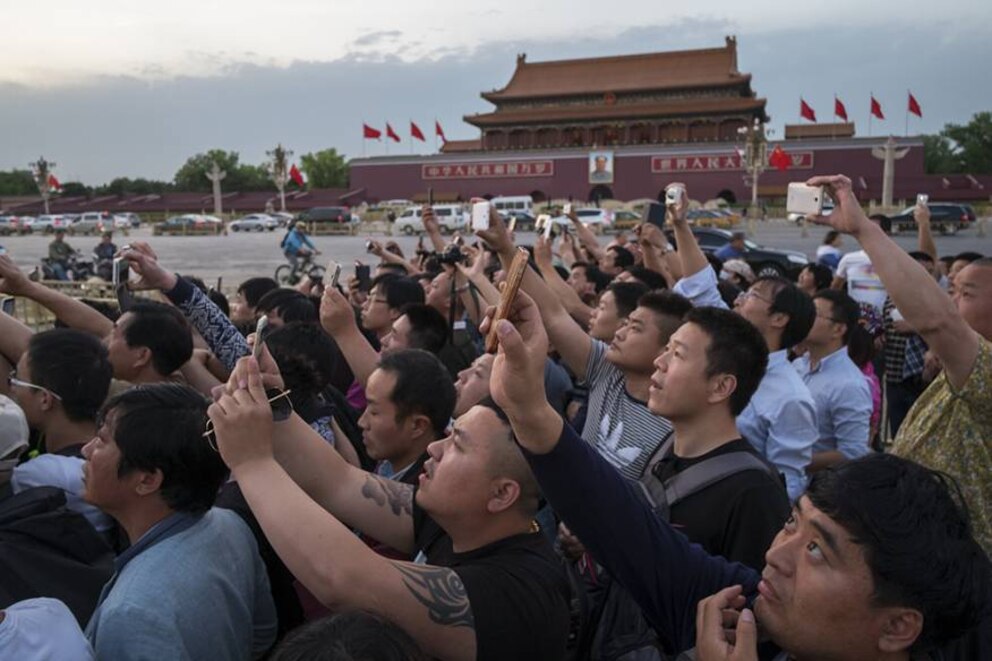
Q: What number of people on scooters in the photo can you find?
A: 2